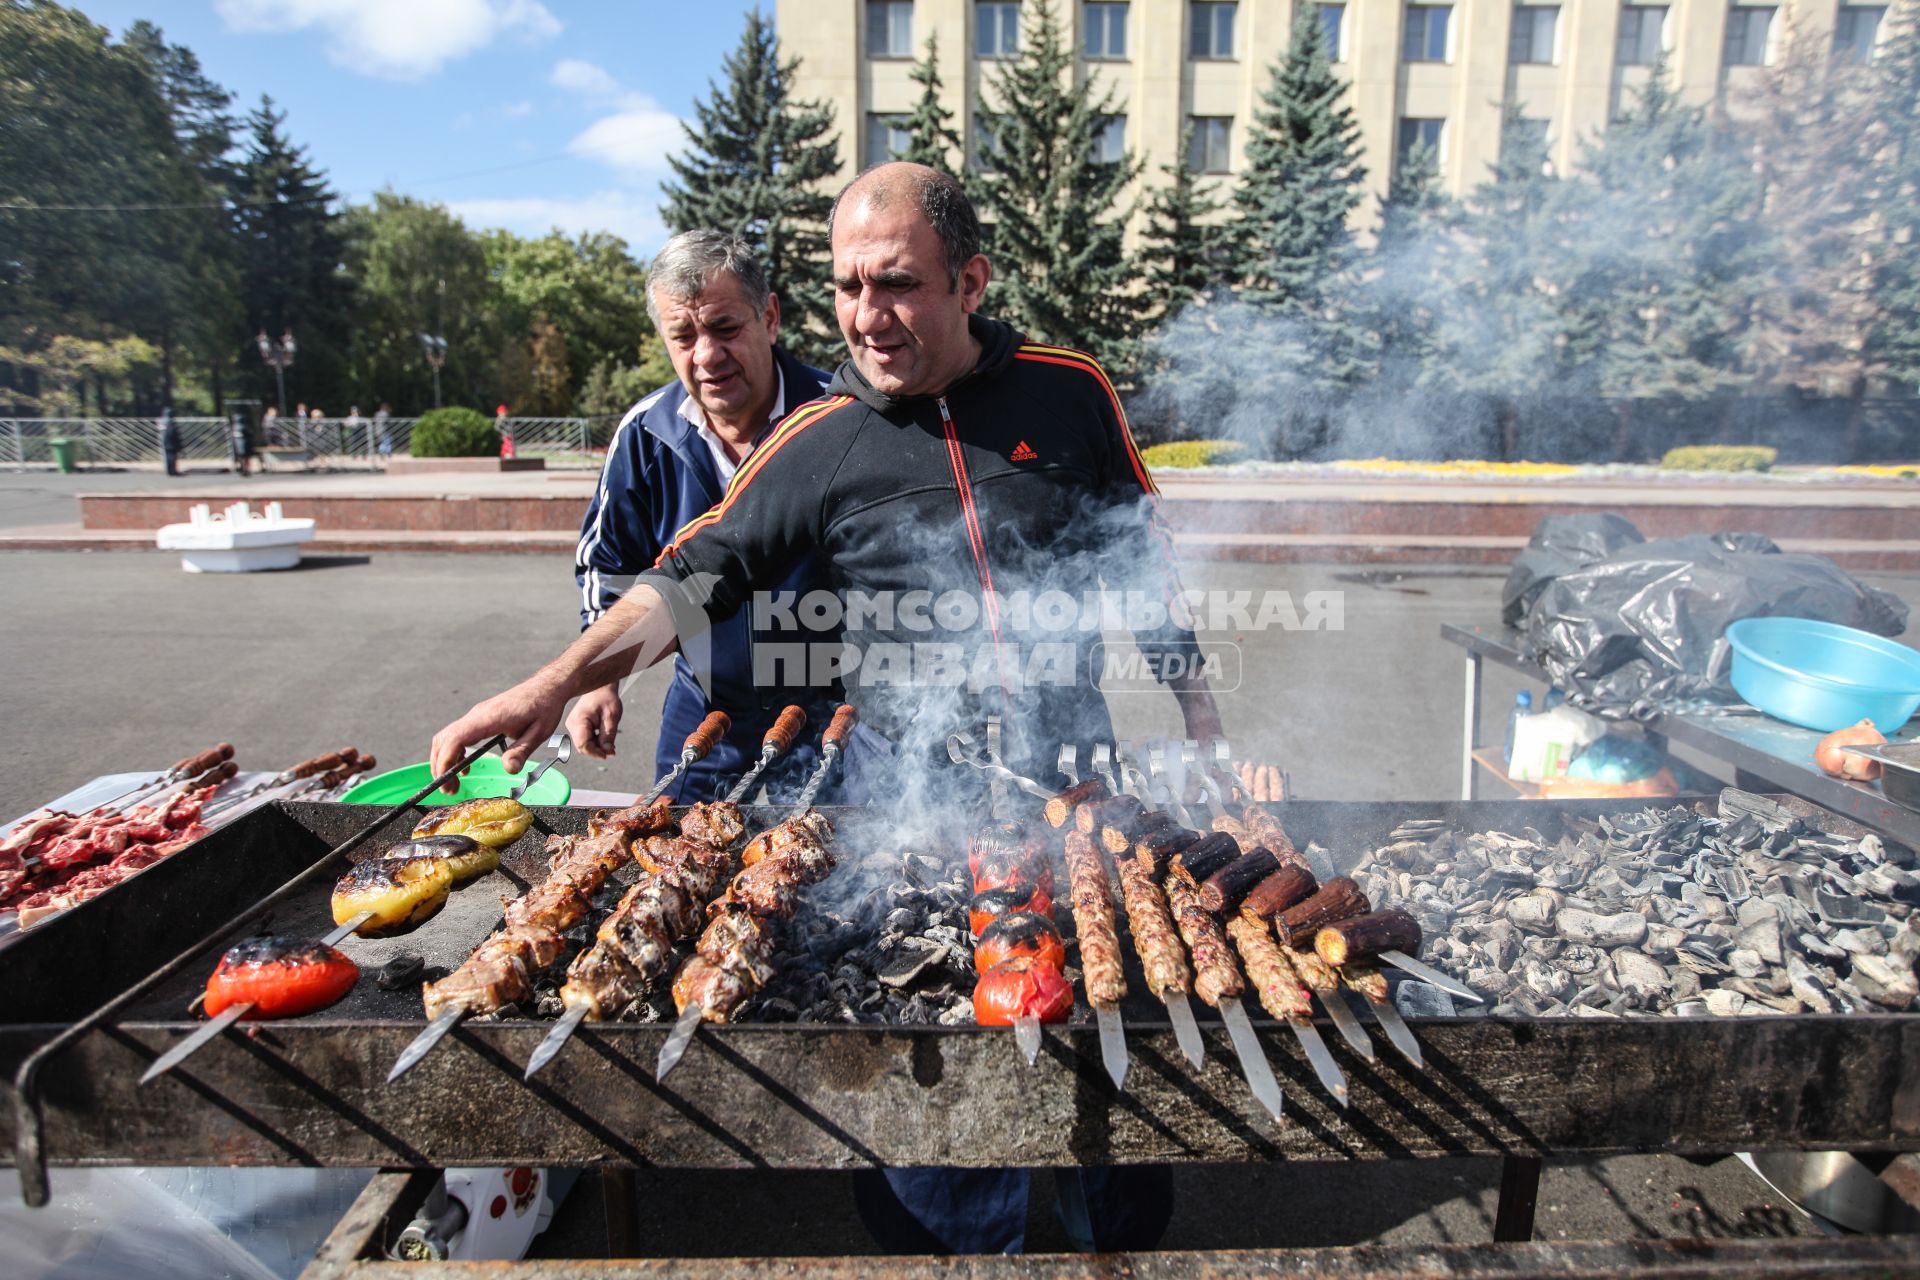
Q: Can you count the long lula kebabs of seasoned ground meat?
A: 6